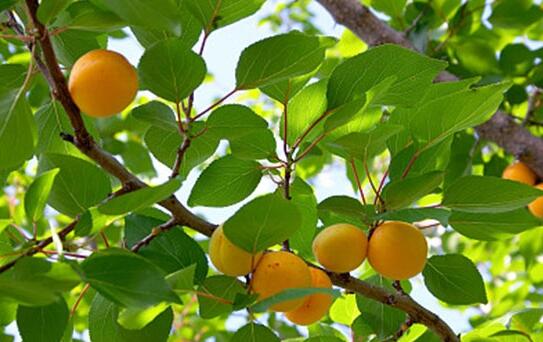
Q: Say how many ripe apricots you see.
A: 8